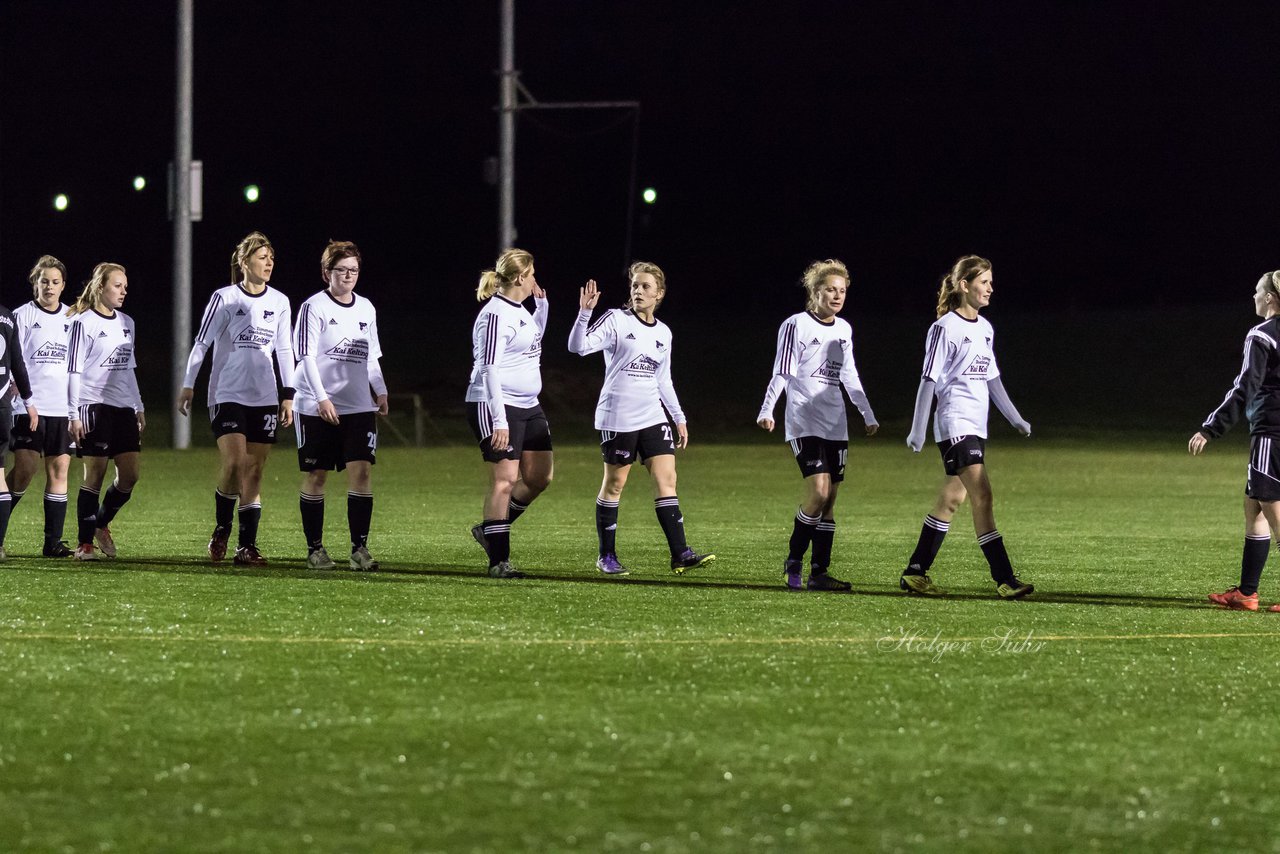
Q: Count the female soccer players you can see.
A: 10